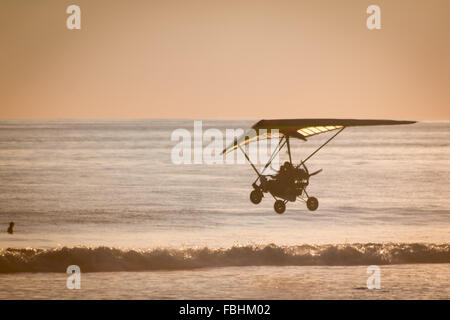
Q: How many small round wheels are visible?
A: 3